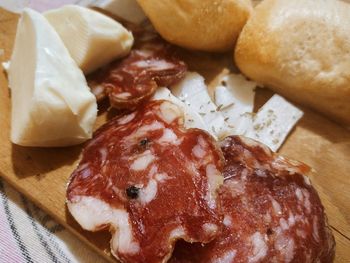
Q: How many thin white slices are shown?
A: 4